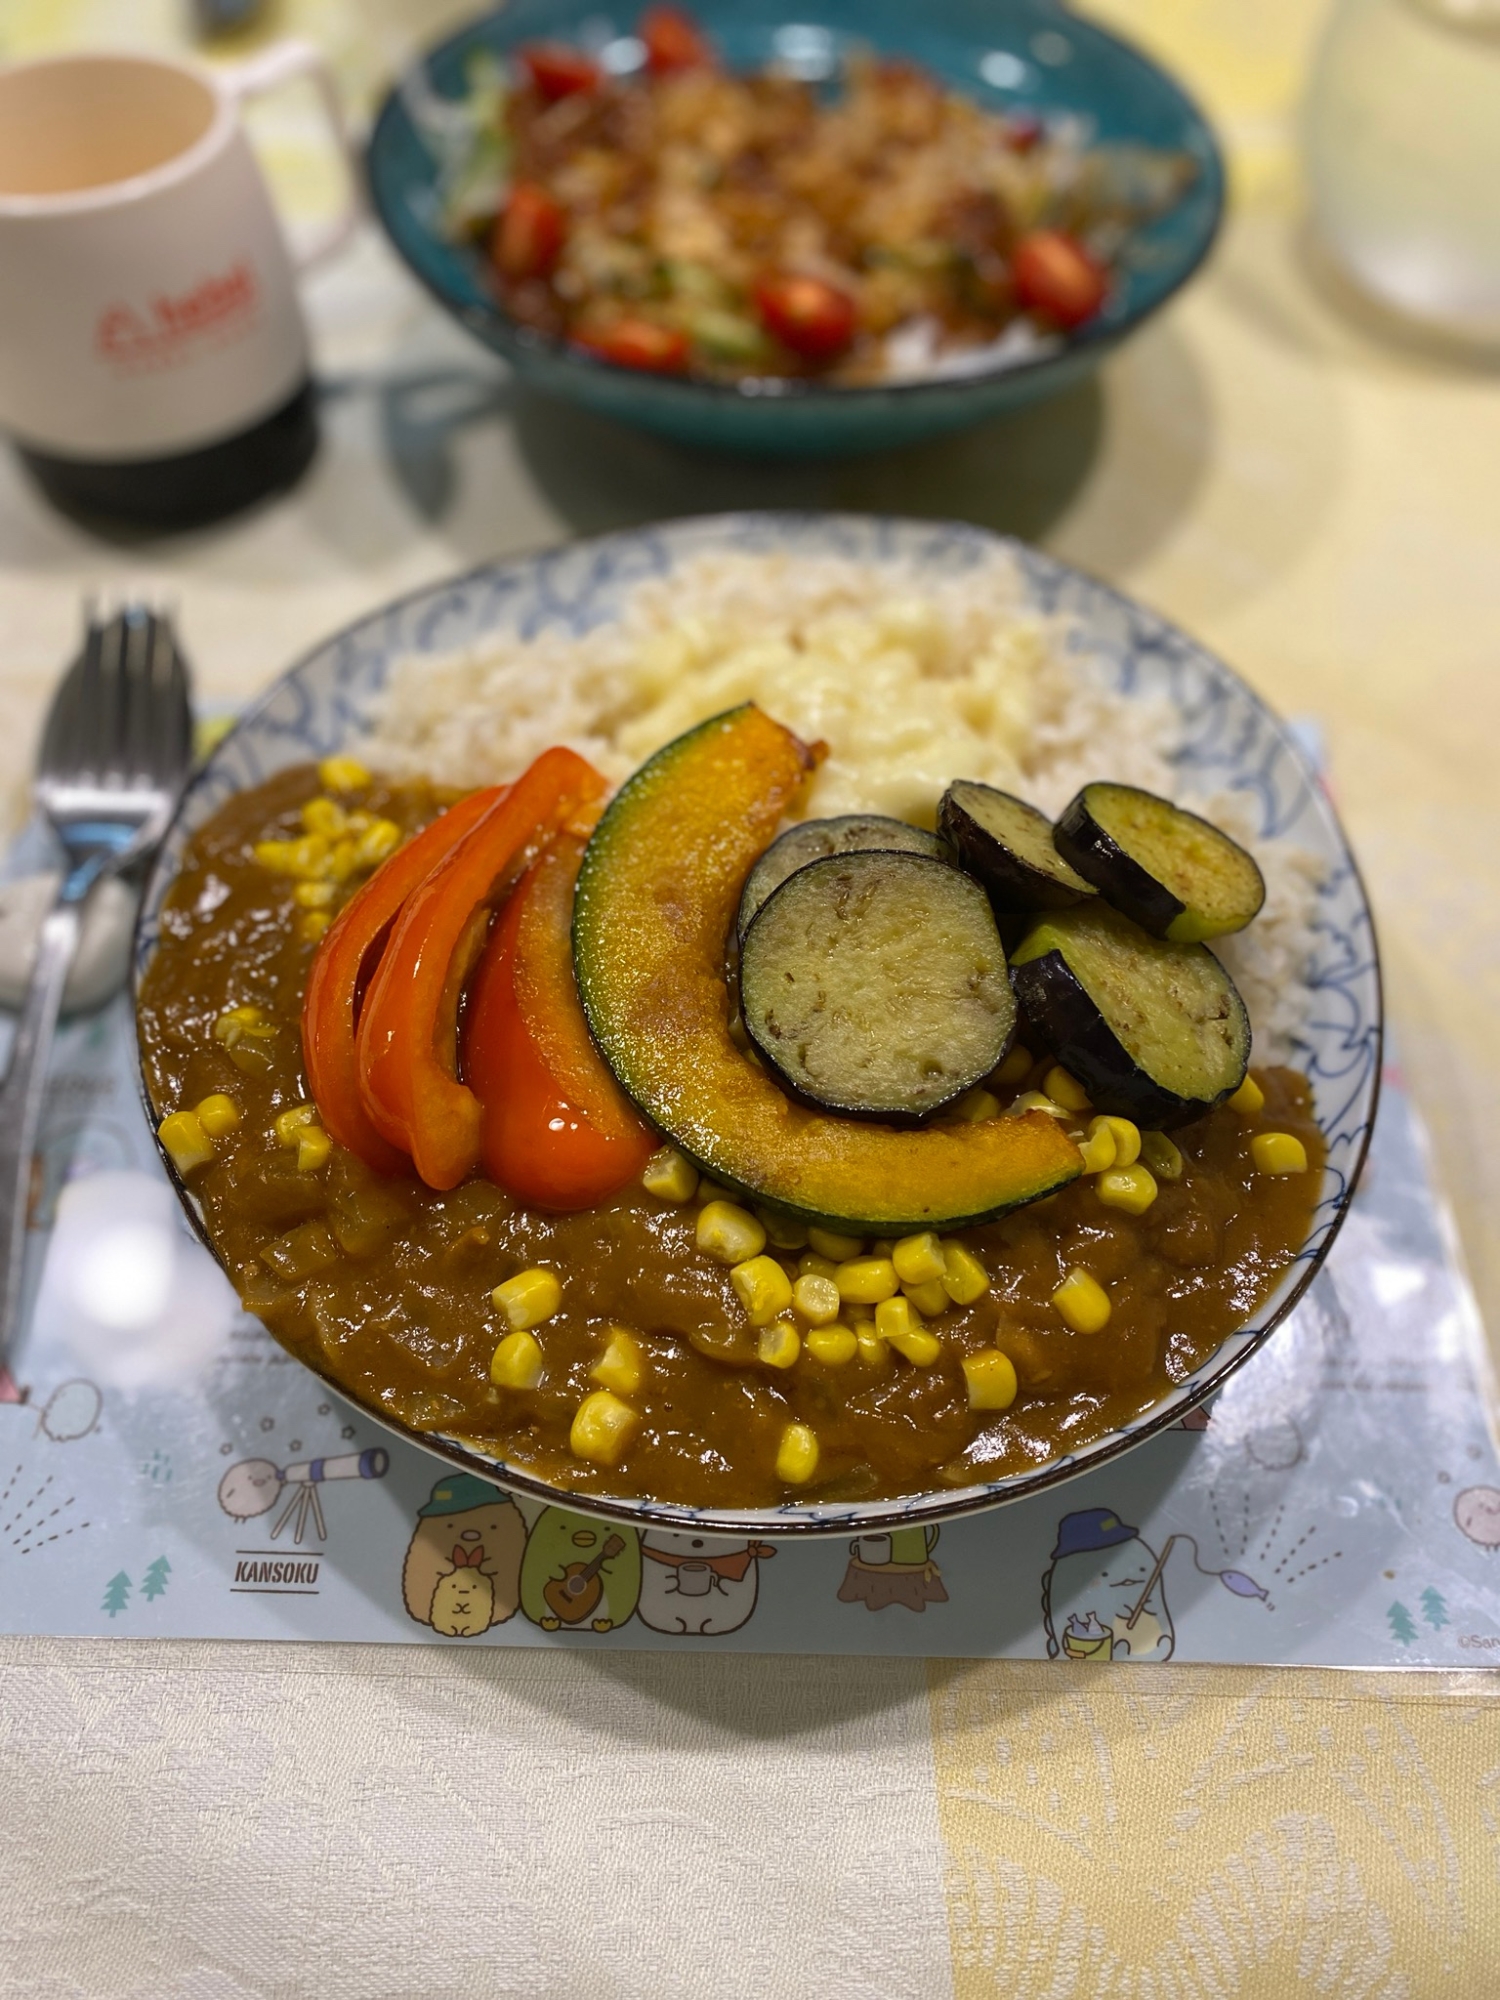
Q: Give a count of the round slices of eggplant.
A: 5